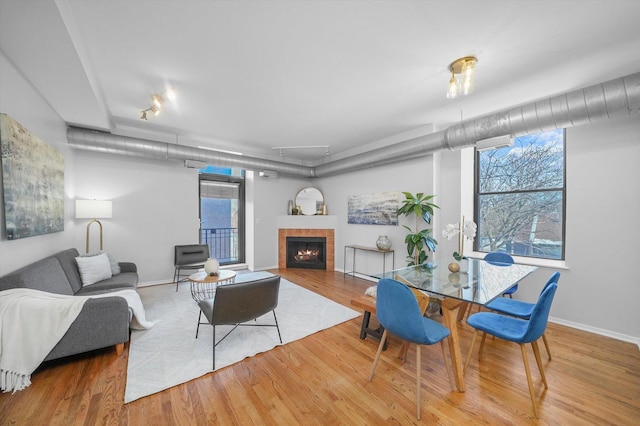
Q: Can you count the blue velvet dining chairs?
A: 4